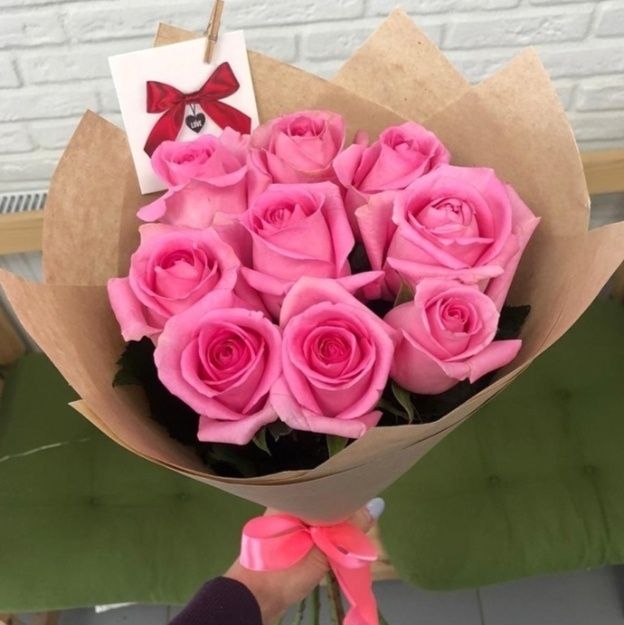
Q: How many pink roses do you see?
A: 9